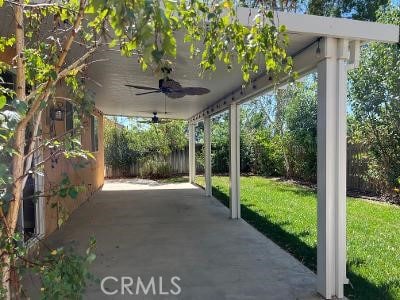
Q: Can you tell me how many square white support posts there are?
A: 4